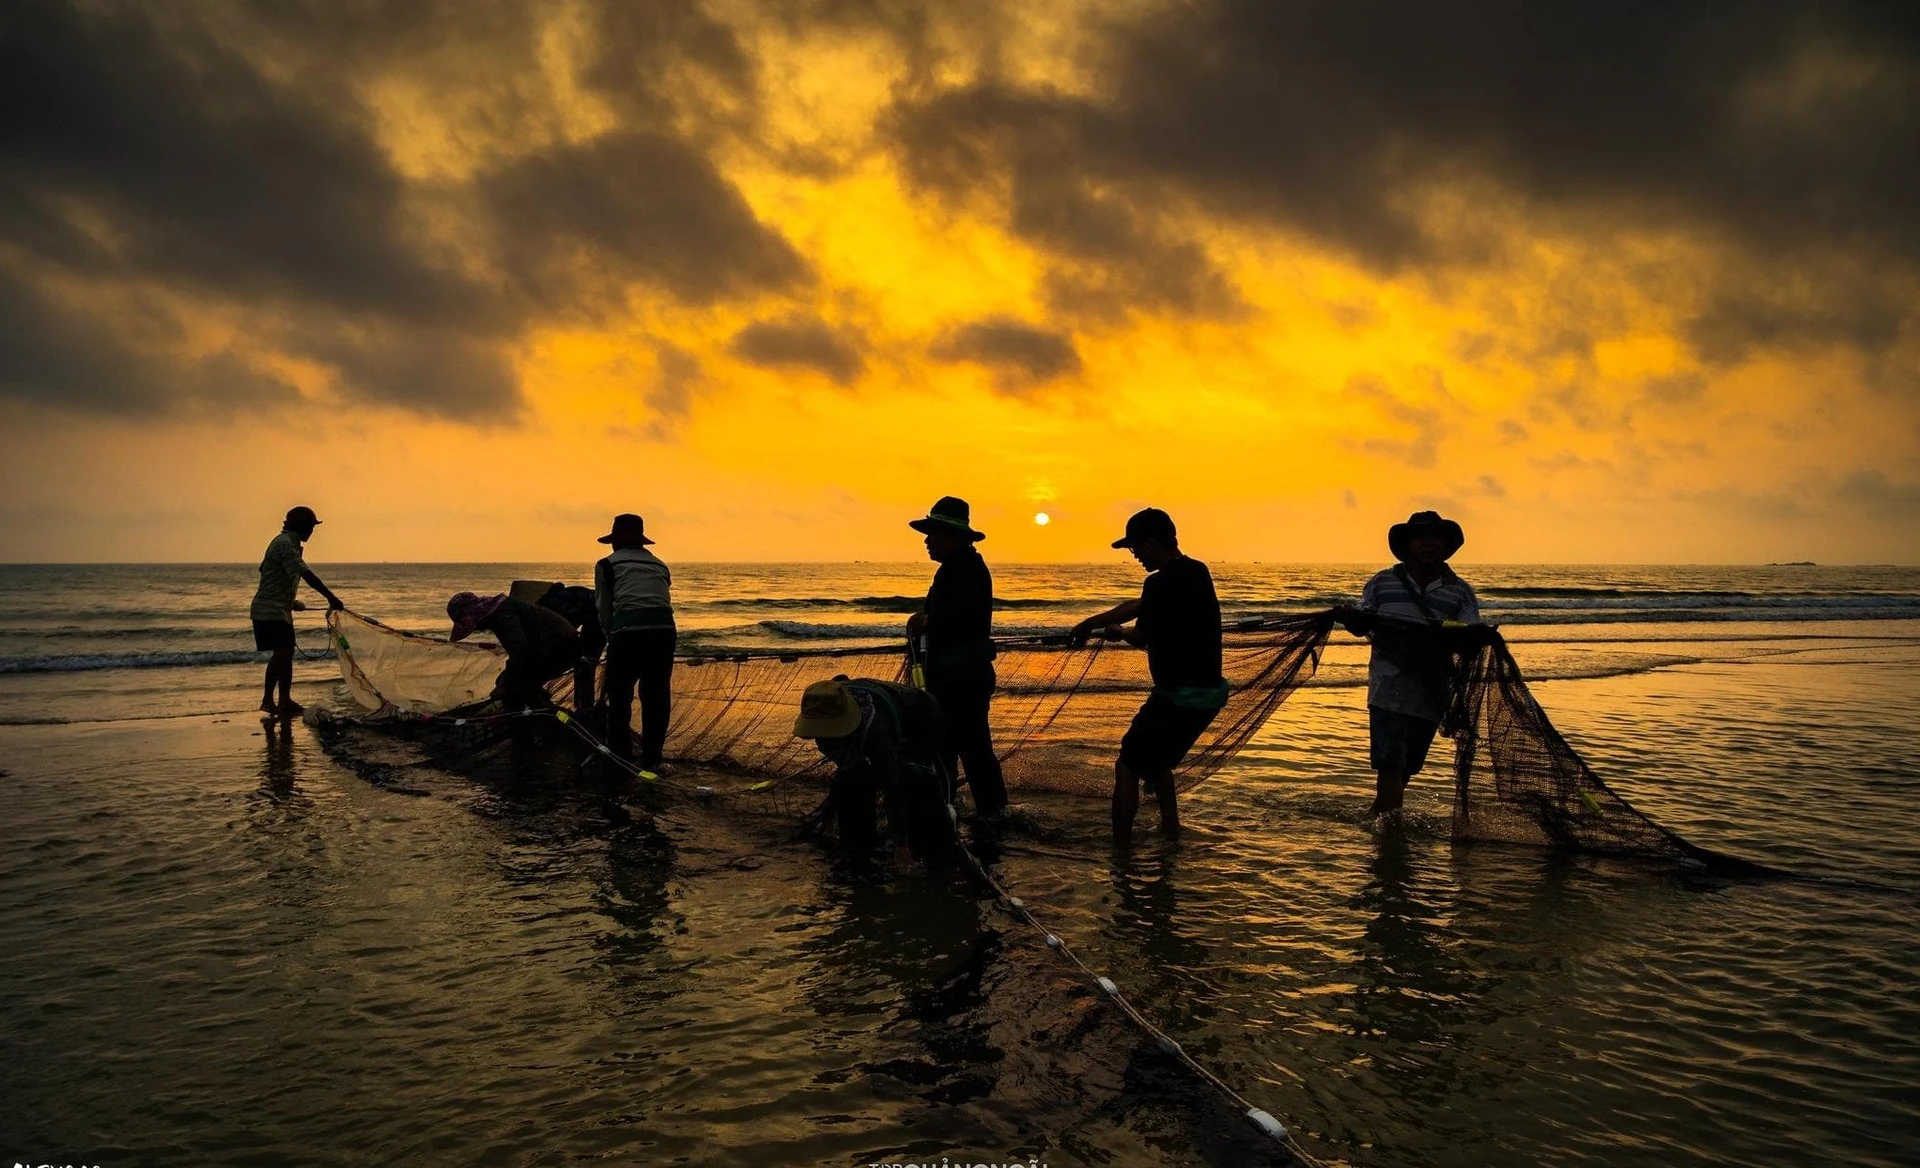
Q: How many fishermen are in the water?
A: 8